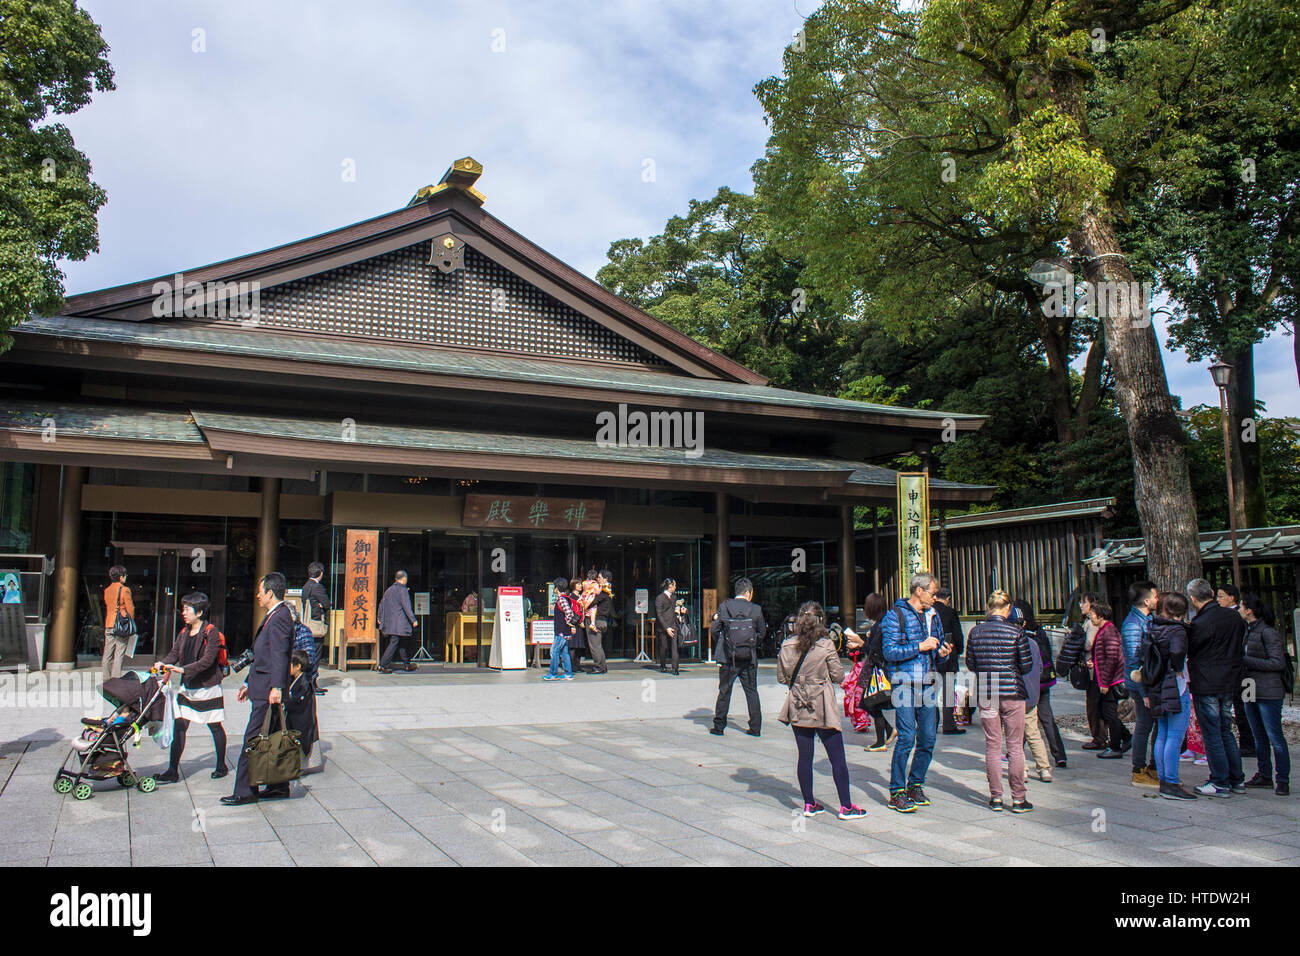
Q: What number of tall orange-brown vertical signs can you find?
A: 1